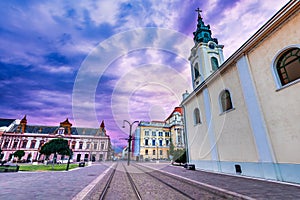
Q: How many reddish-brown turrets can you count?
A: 3